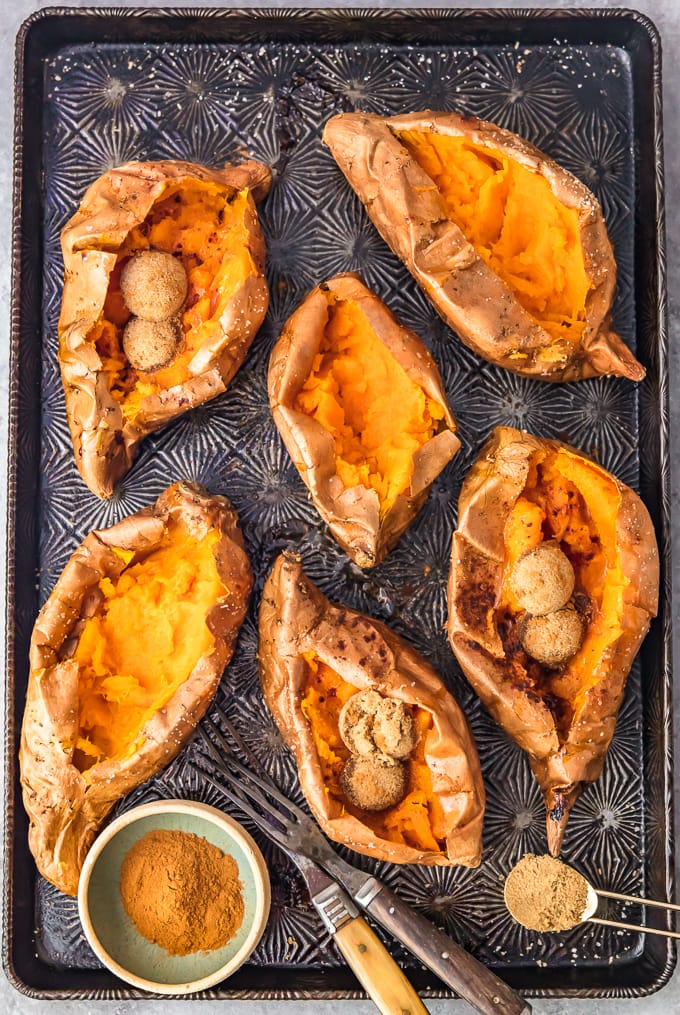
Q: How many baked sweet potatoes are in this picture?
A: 6